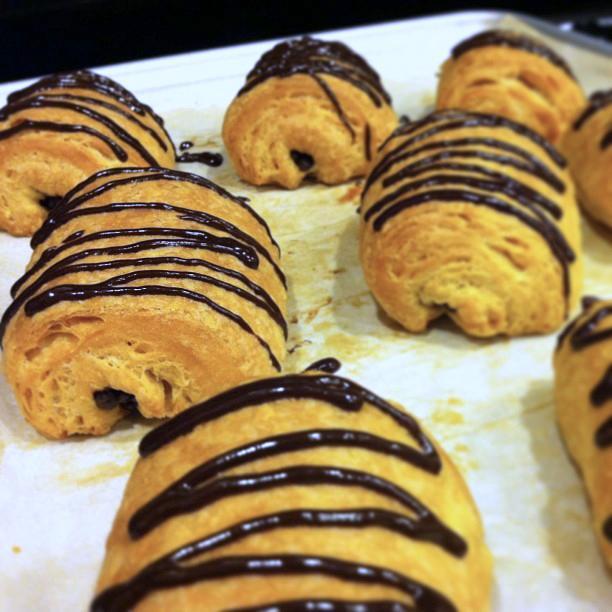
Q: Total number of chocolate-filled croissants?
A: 8